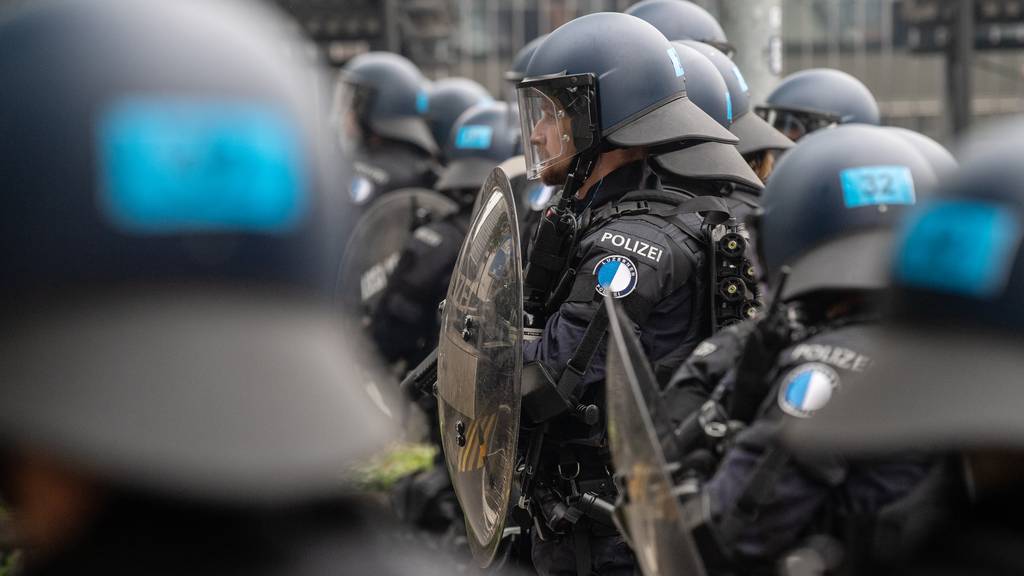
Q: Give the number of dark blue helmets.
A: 13